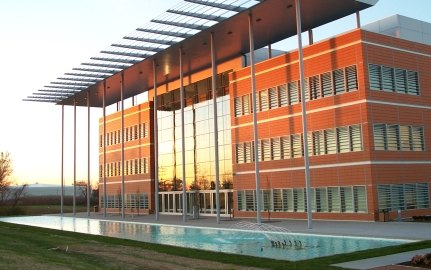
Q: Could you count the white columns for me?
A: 10